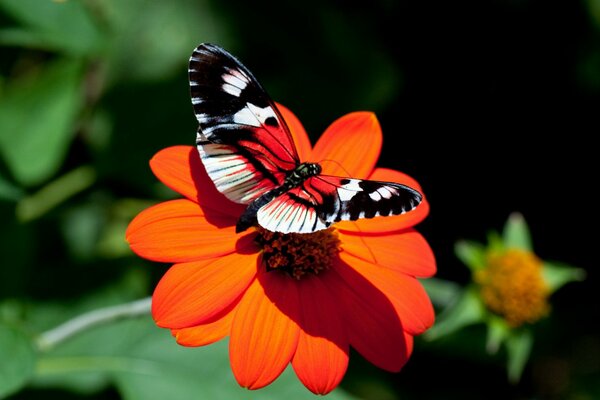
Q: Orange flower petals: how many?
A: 12